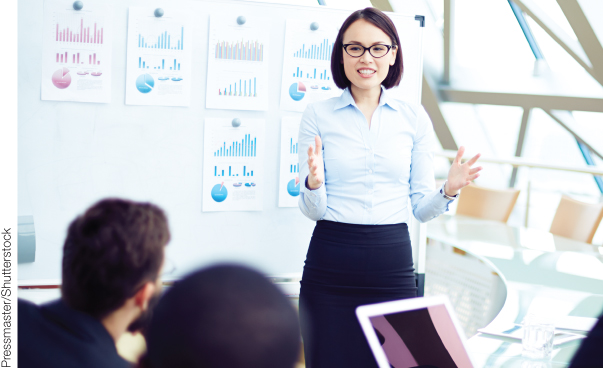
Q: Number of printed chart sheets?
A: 6